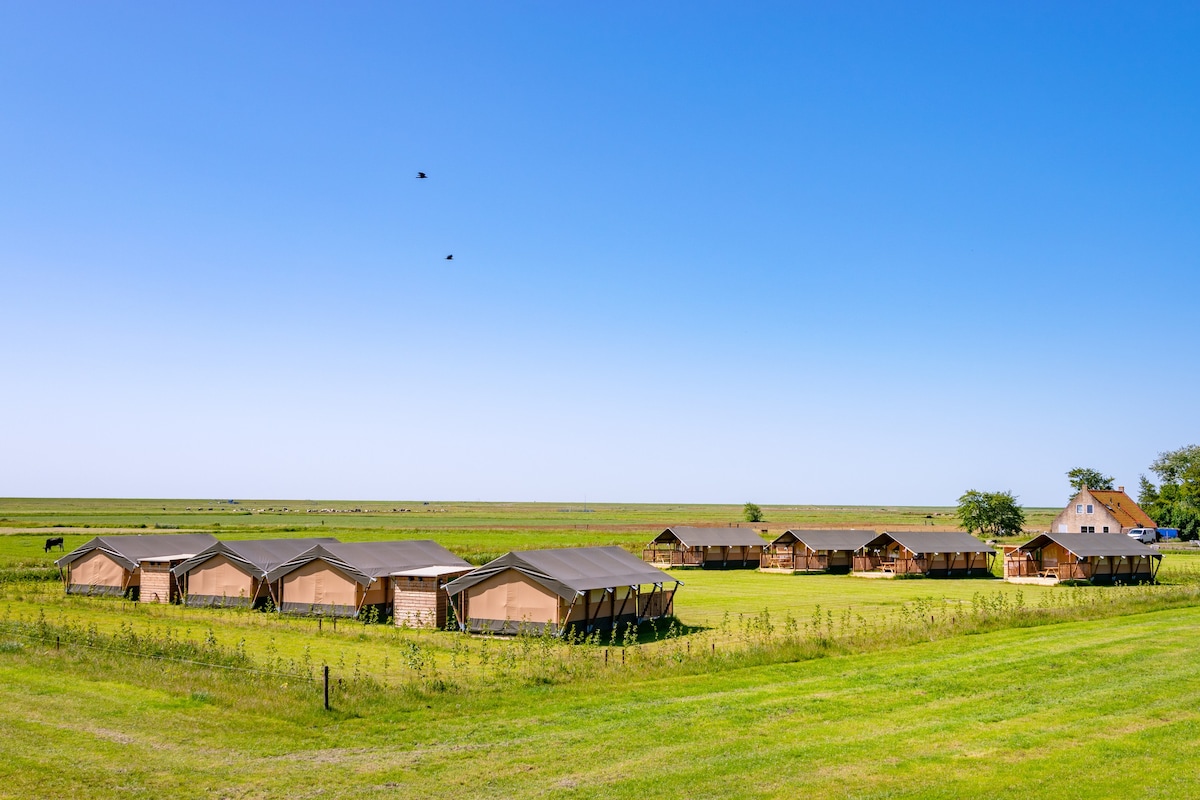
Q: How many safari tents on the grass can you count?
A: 8